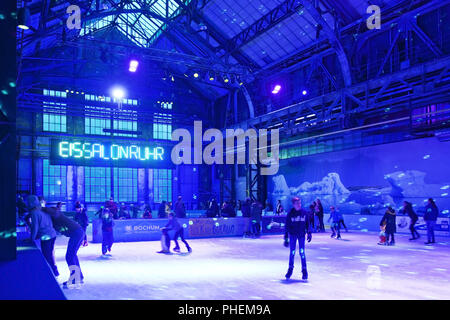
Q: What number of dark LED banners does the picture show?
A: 1